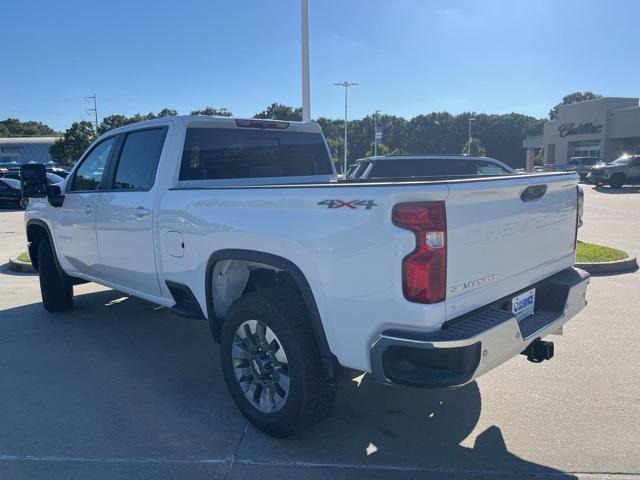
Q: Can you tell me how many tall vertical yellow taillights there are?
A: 0